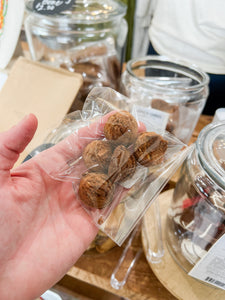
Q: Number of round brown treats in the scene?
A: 5